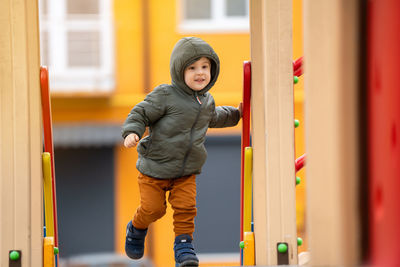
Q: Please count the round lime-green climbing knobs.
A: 8